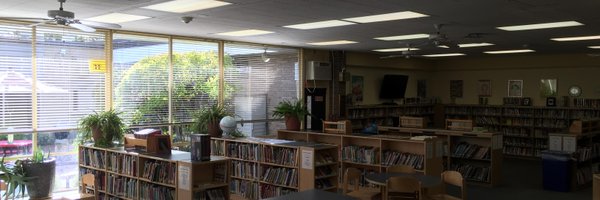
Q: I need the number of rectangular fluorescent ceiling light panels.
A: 14